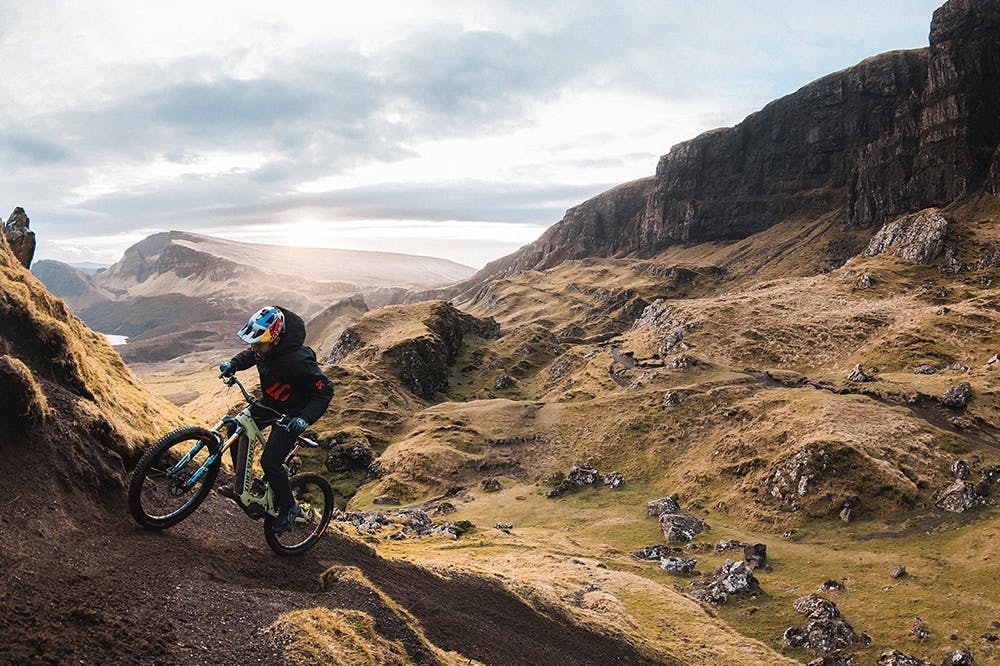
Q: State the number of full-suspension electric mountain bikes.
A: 1